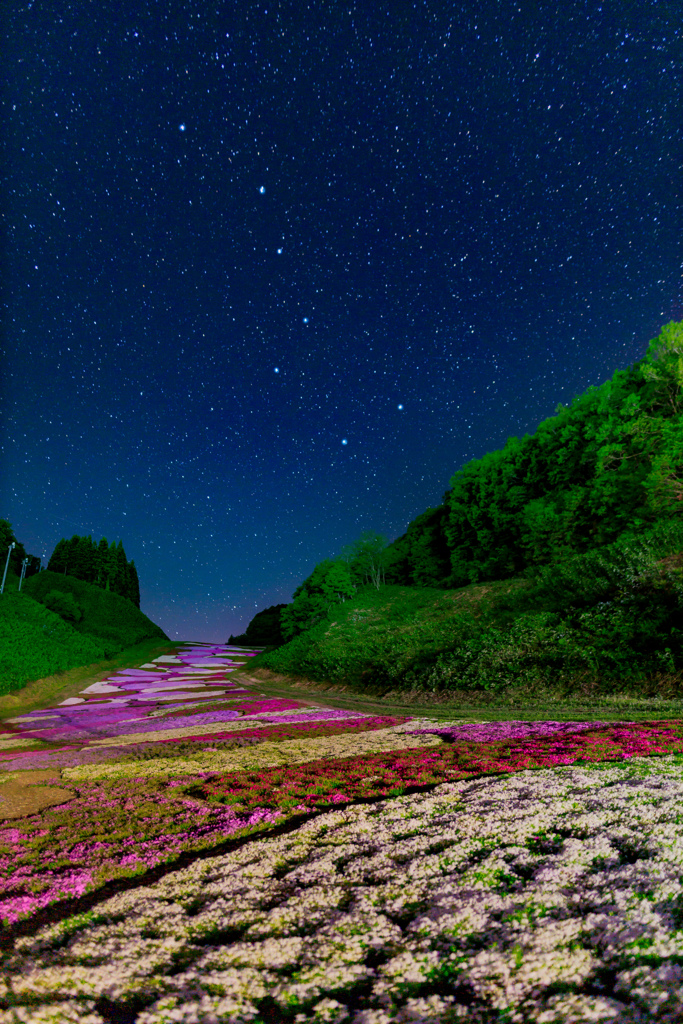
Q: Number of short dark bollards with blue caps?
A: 0